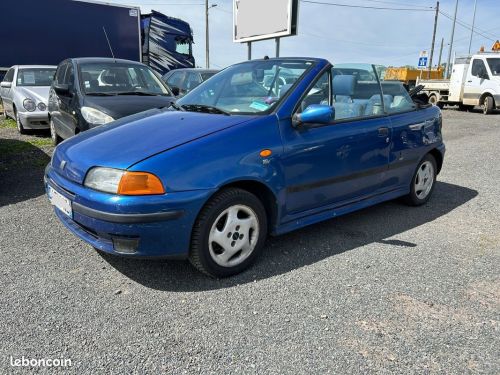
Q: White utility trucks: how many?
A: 1